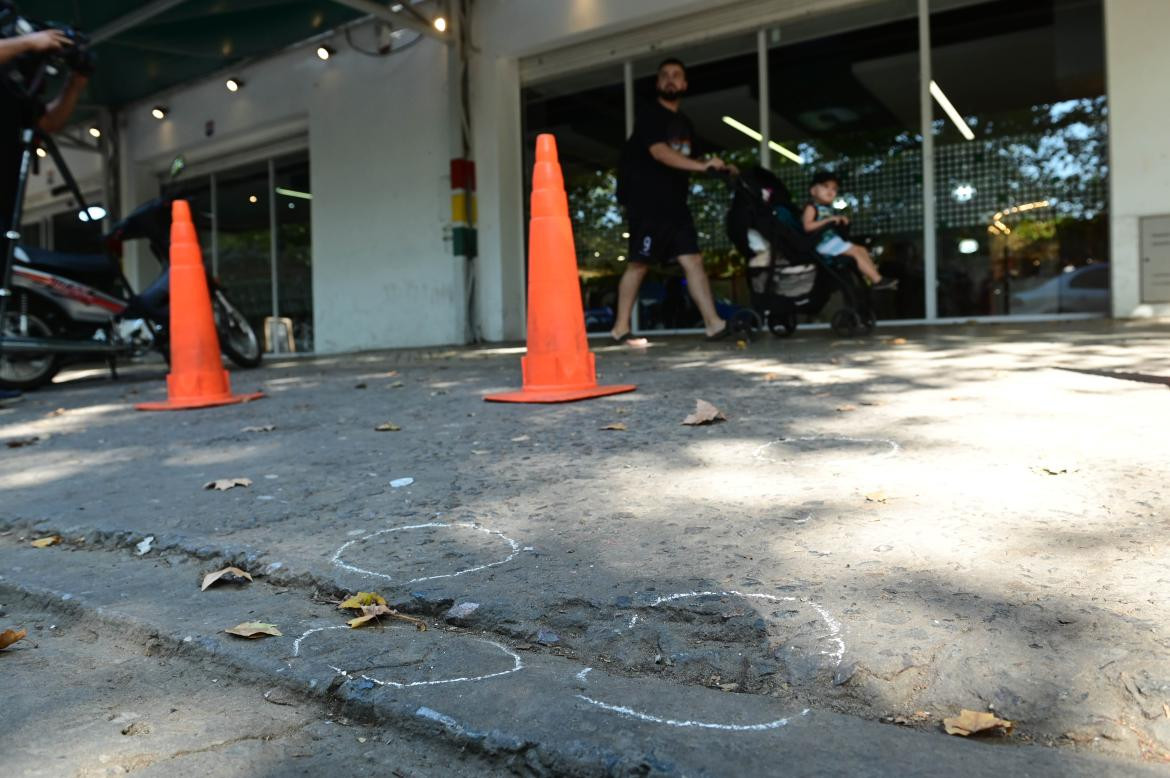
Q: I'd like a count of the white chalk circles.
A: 4